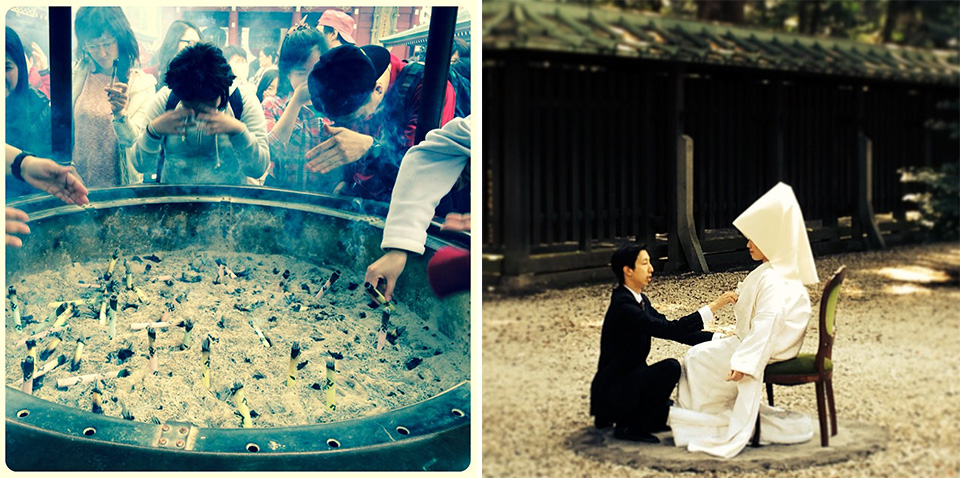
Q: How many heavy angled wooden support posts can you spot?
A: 2